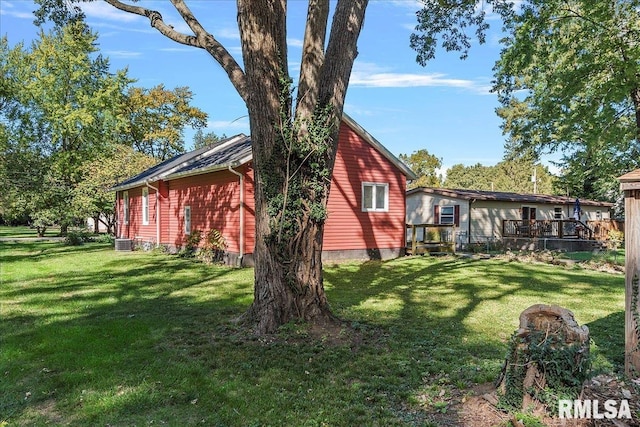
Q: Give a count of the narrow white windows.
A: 3